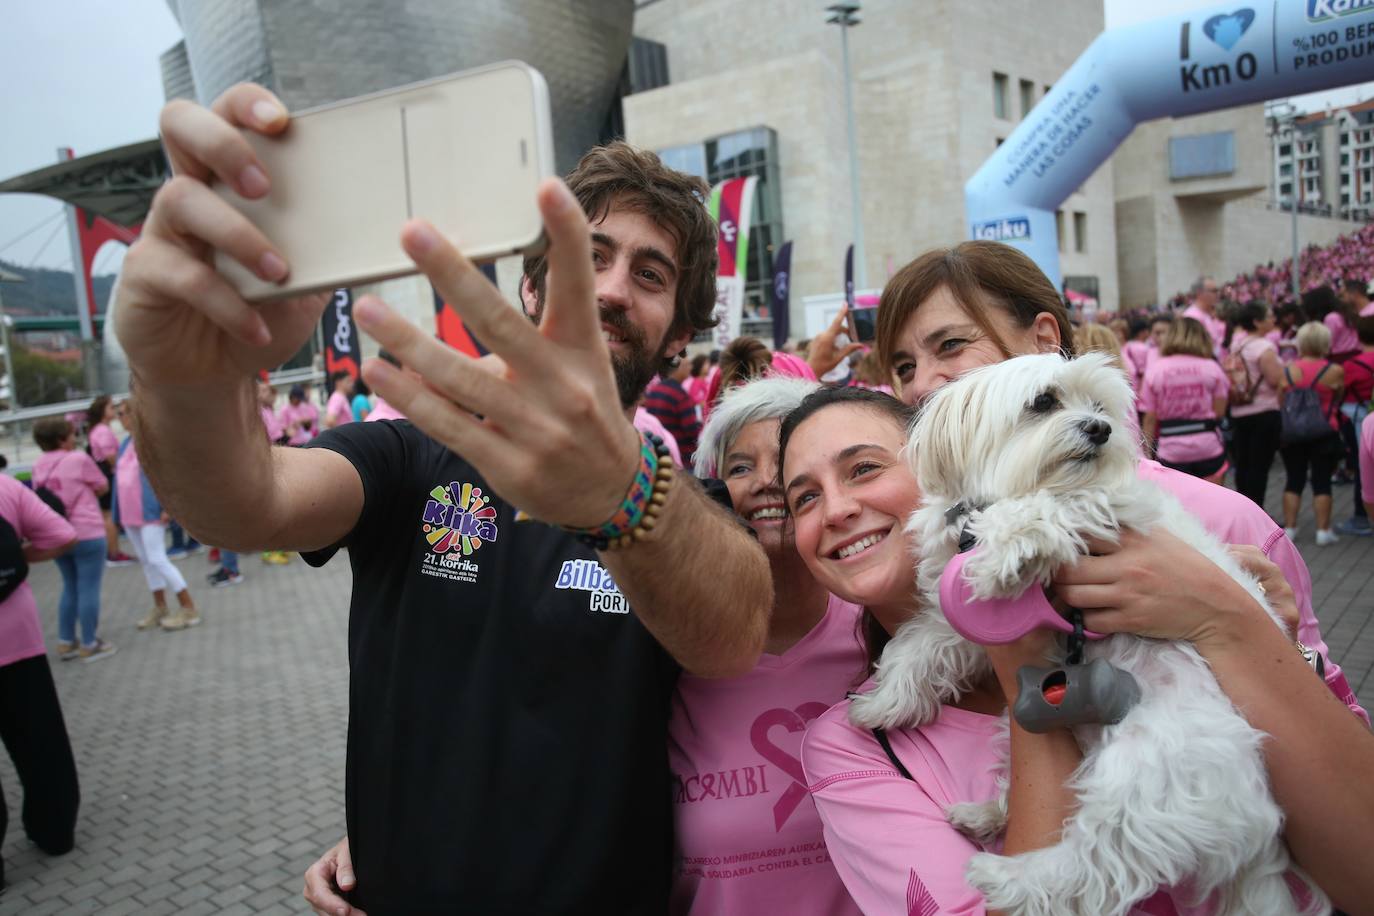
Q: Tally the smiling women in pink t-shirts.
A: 3